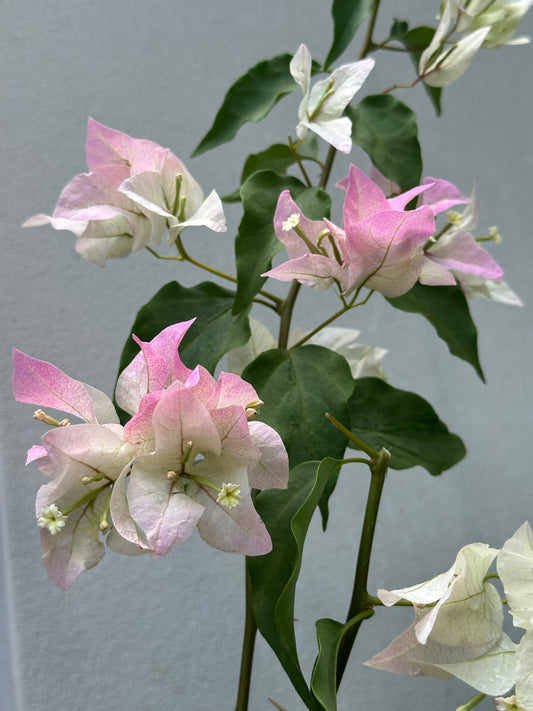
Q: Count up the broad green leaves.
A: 12